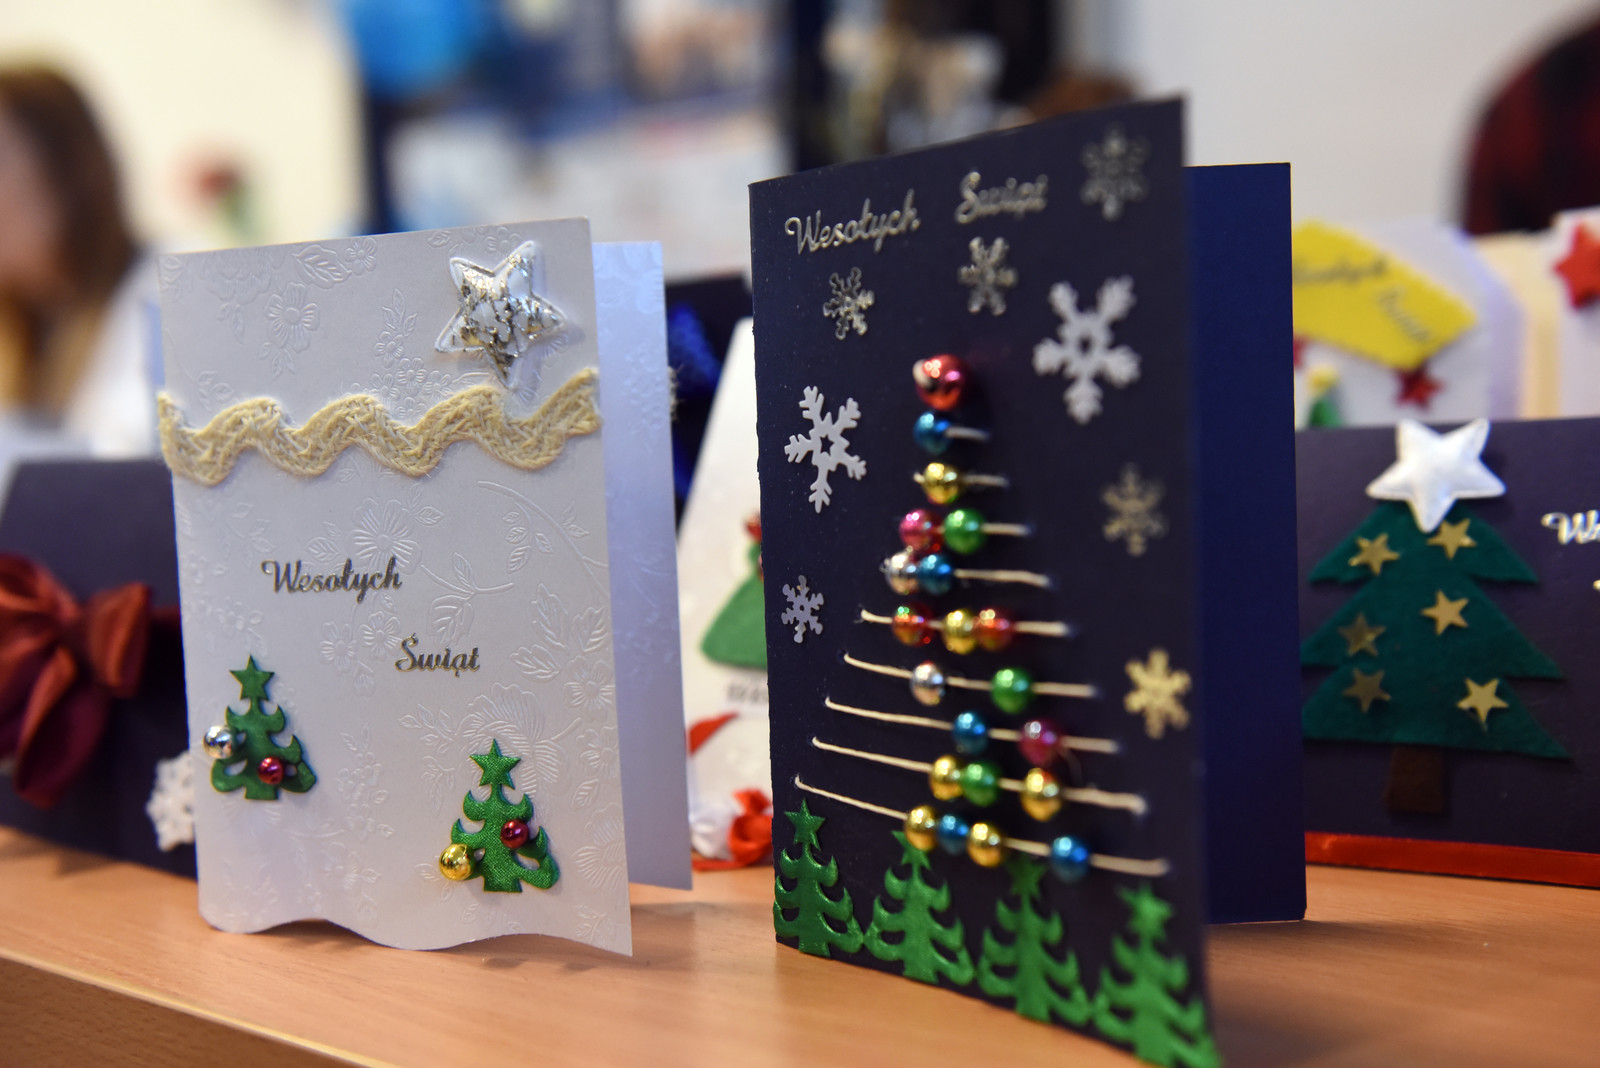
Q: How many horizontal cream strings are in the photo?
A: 9